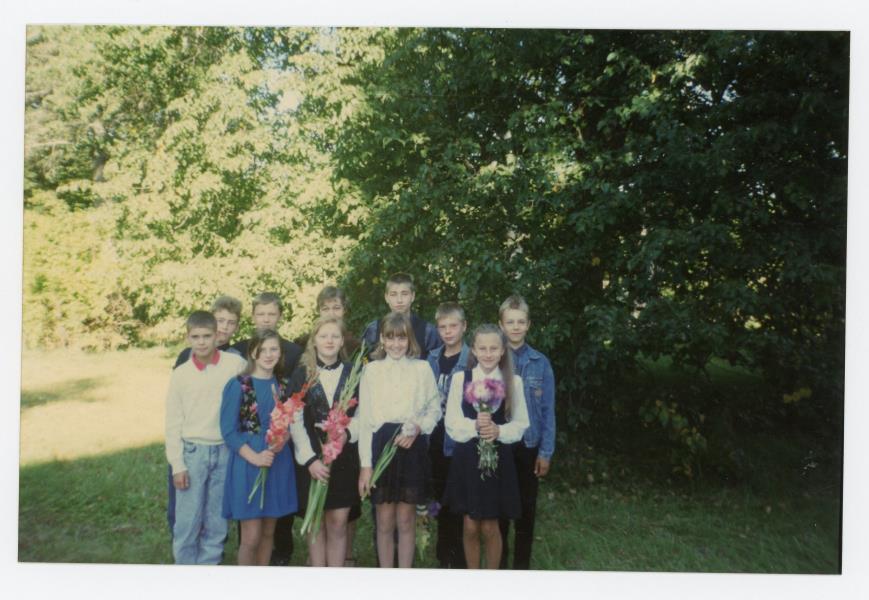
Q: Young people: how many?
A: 11